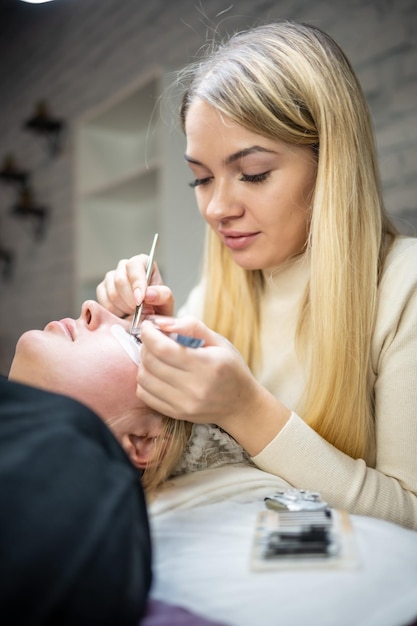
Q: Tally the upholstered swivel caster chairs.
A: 0